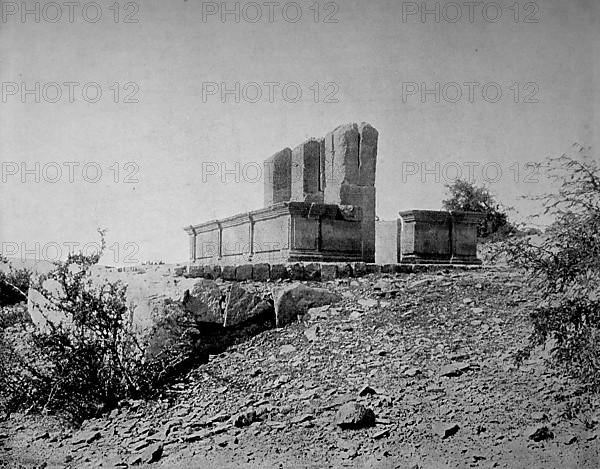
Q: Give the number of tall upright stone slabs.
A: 3